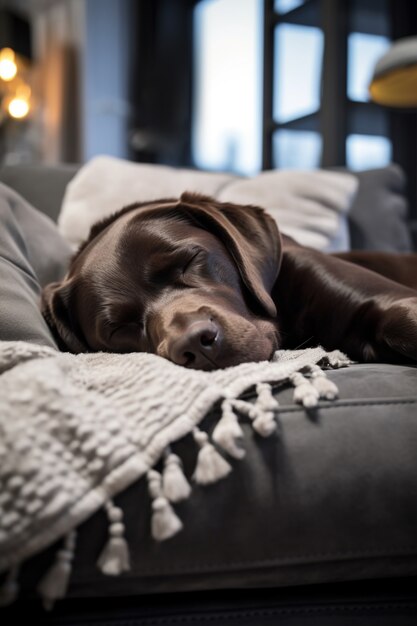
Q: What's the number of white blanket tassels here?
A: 11